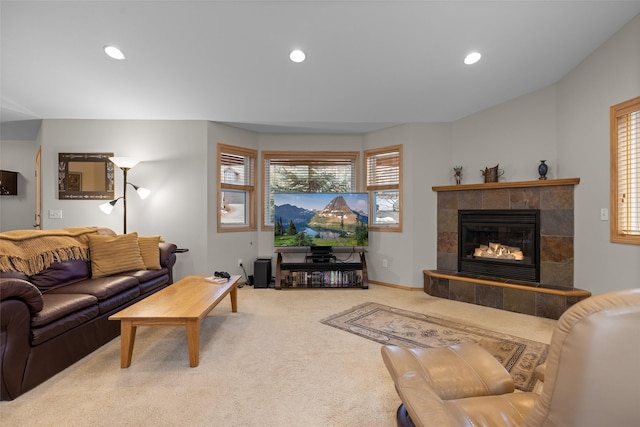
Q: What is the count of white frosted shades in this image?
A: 3